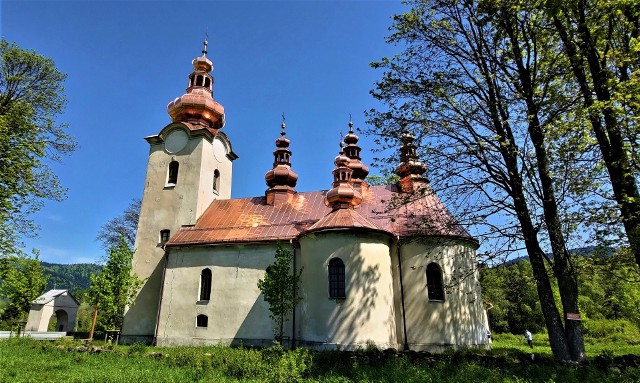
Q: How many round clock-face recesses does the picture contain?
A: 2